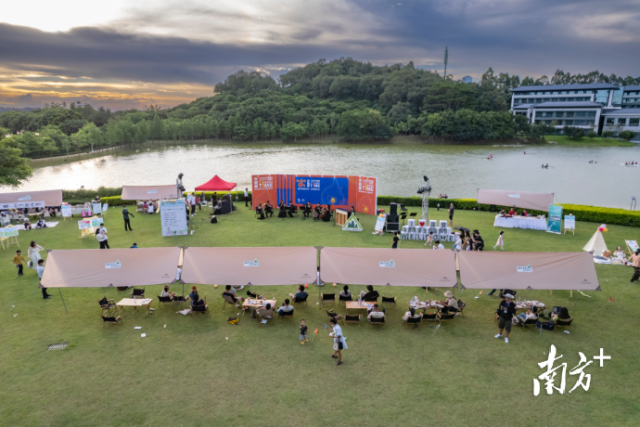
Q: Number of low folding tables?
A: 5